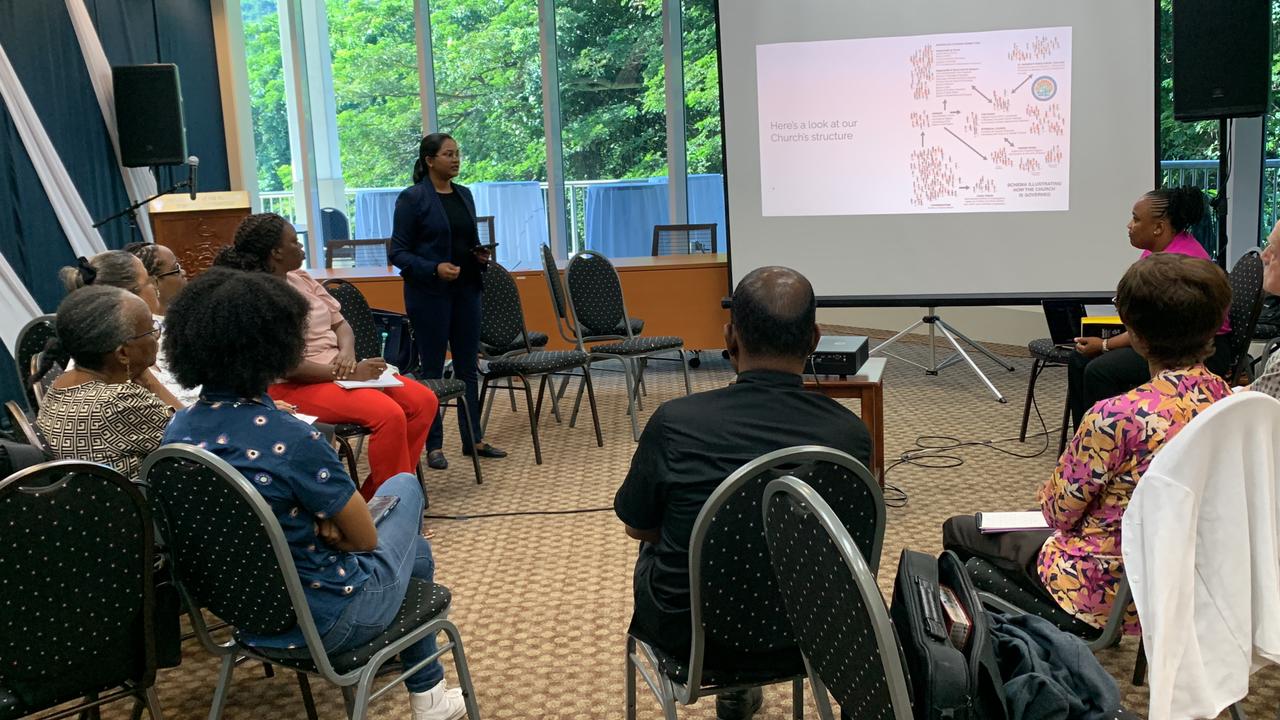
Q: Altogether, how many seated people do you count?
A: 9